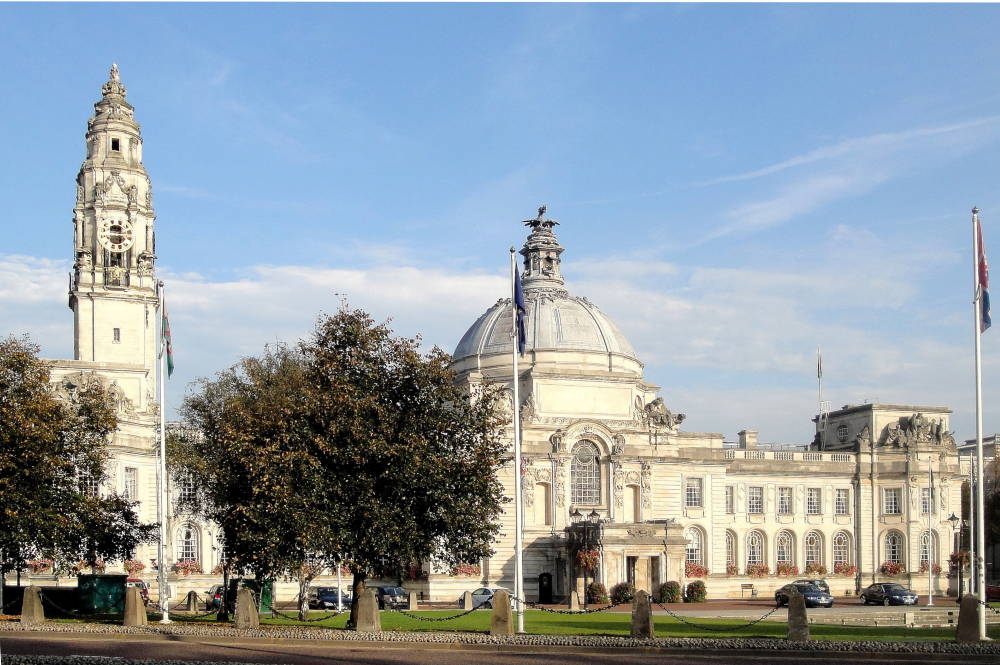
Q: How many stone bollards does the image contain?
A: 12